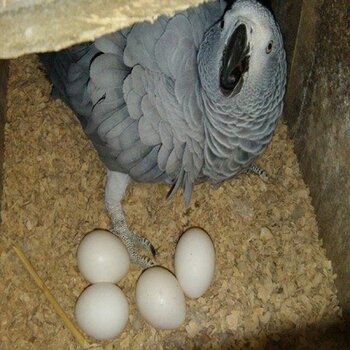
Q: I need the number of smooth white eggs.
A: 4